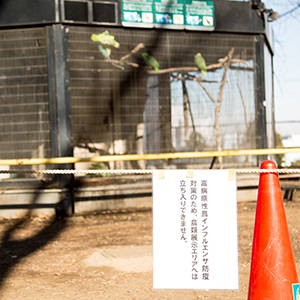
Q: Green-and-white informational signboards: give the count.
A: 3